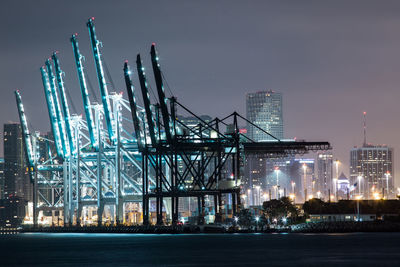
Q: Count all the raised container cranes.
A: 9